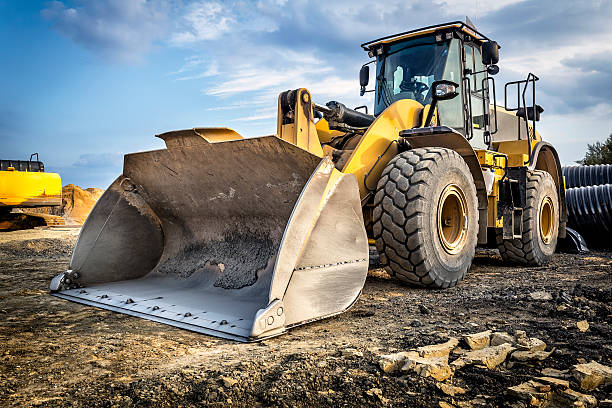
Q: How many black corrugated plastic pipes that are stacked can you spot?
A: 2